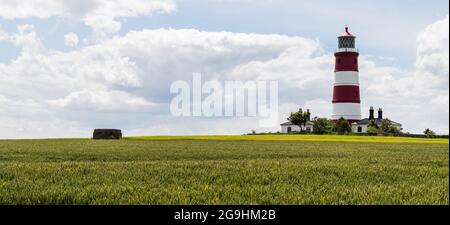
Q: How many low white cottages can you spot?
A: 2